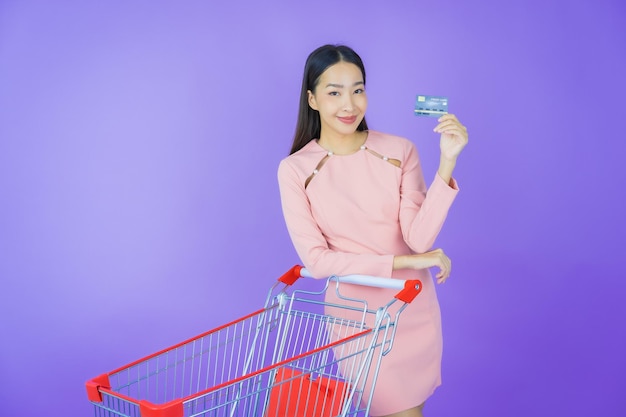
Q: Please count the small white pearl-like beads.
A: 4